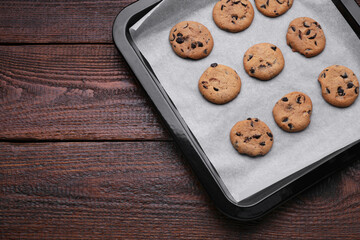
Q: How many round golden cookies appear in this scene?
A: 9